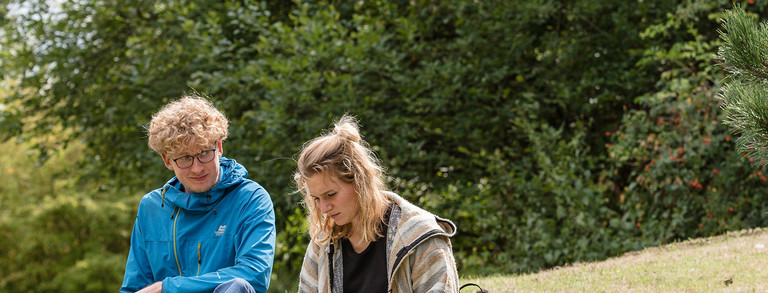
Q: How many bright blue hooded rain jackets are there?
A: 1